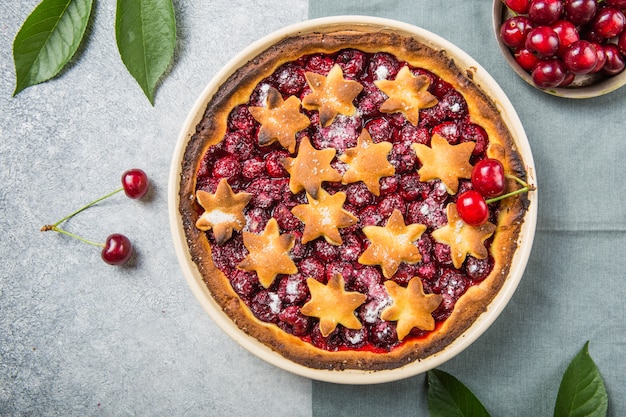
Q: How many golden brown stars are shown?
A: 13